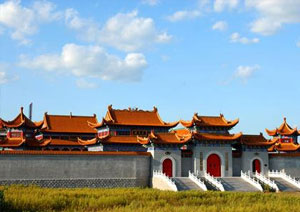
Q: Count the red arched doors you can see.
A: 3